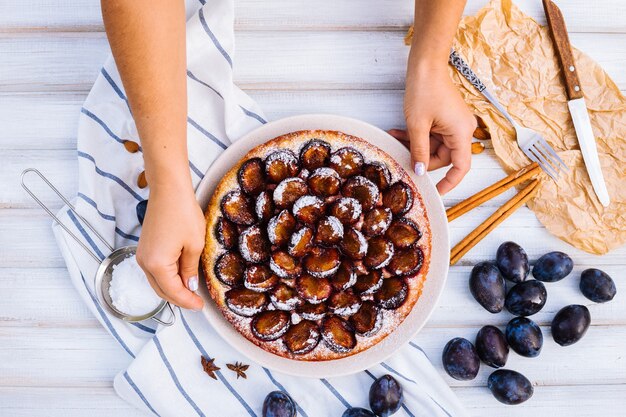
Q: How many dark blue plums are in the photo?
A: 14